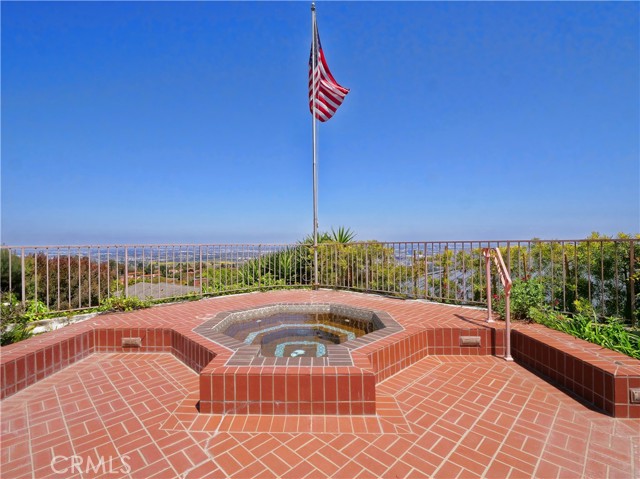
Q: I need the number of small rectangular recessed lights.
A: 3